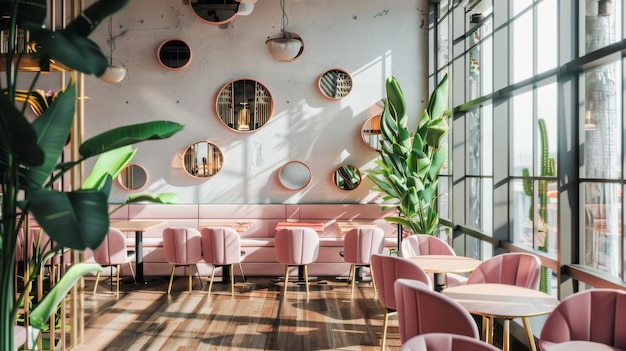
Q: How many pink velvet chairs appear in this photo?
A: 11